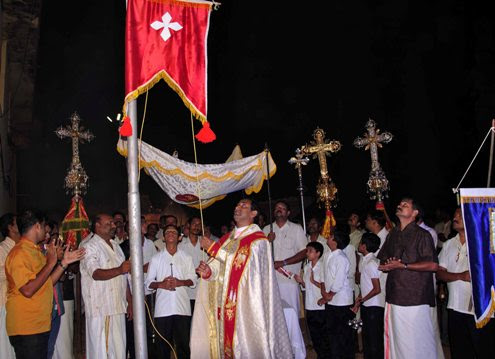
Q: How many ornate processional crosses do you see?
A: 4